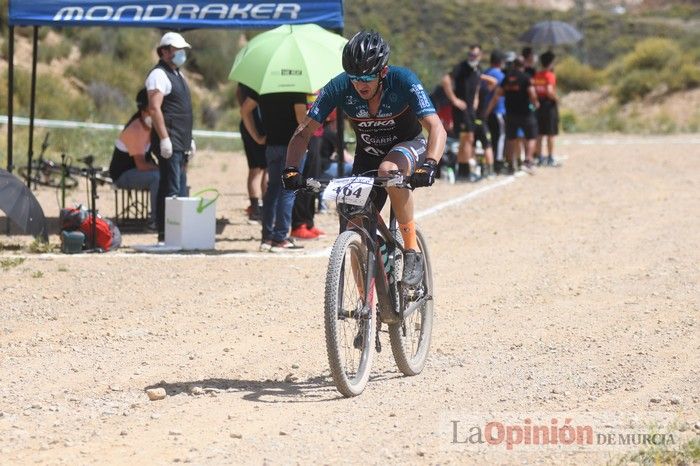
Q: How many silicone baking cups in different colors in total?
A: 0